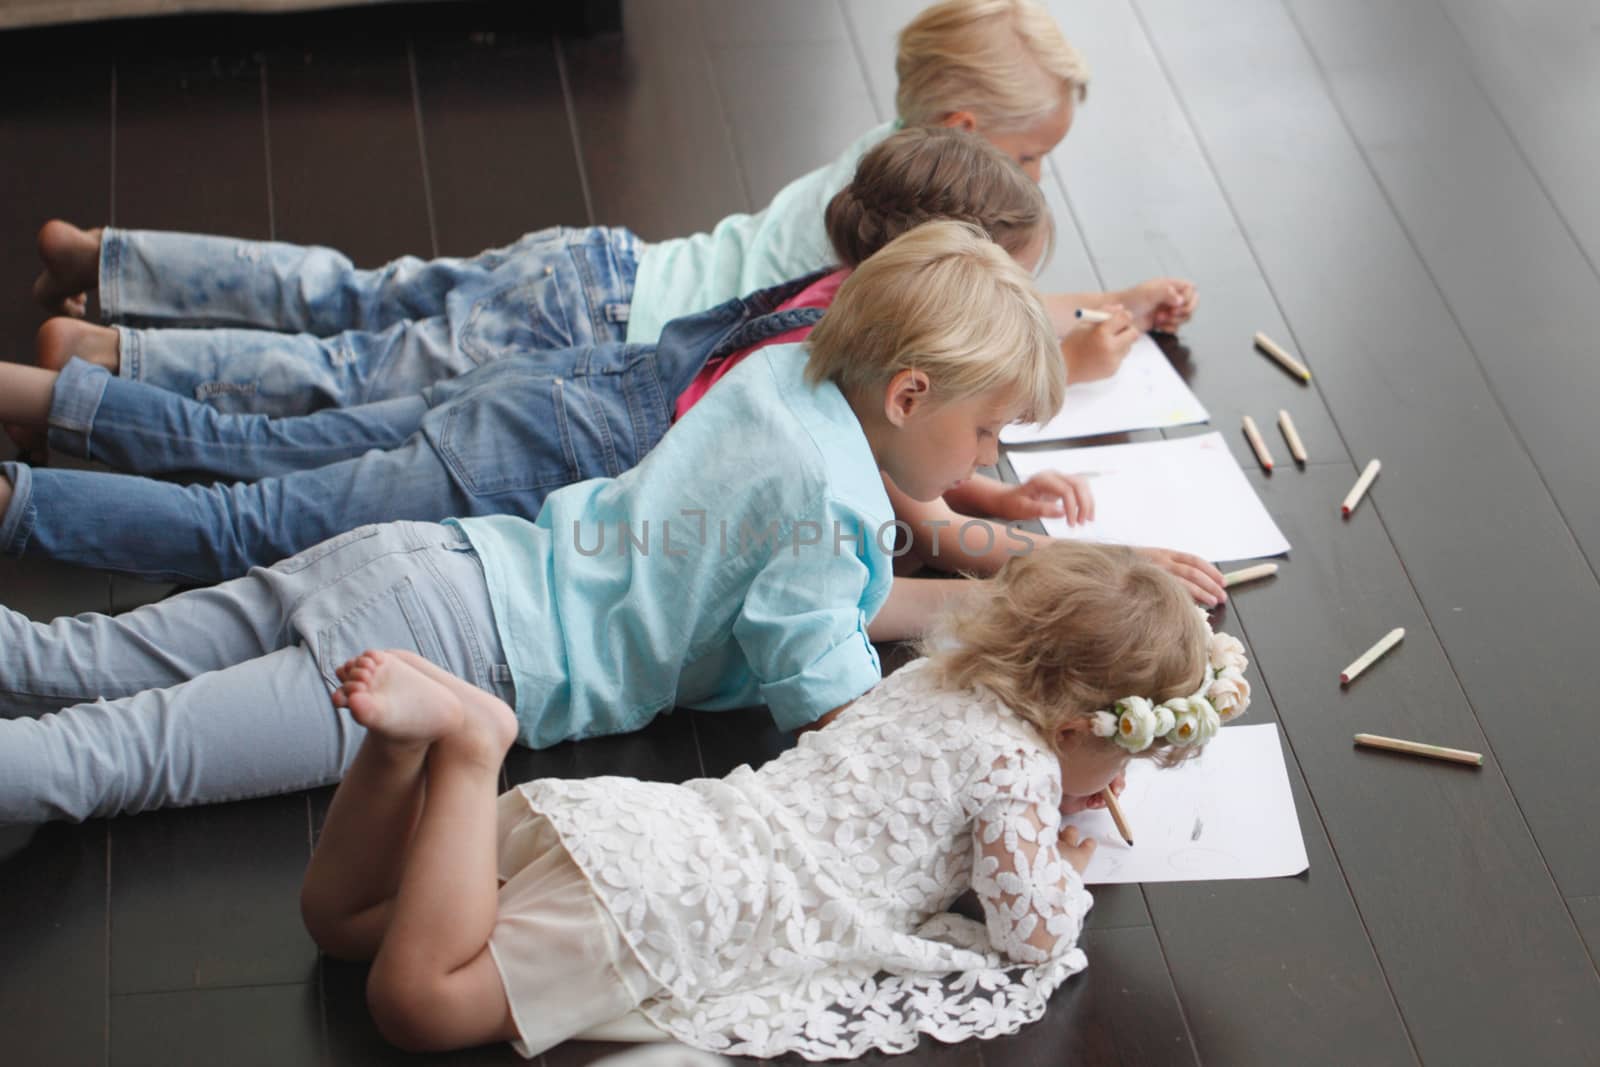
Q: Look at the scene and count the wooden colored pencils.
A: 9